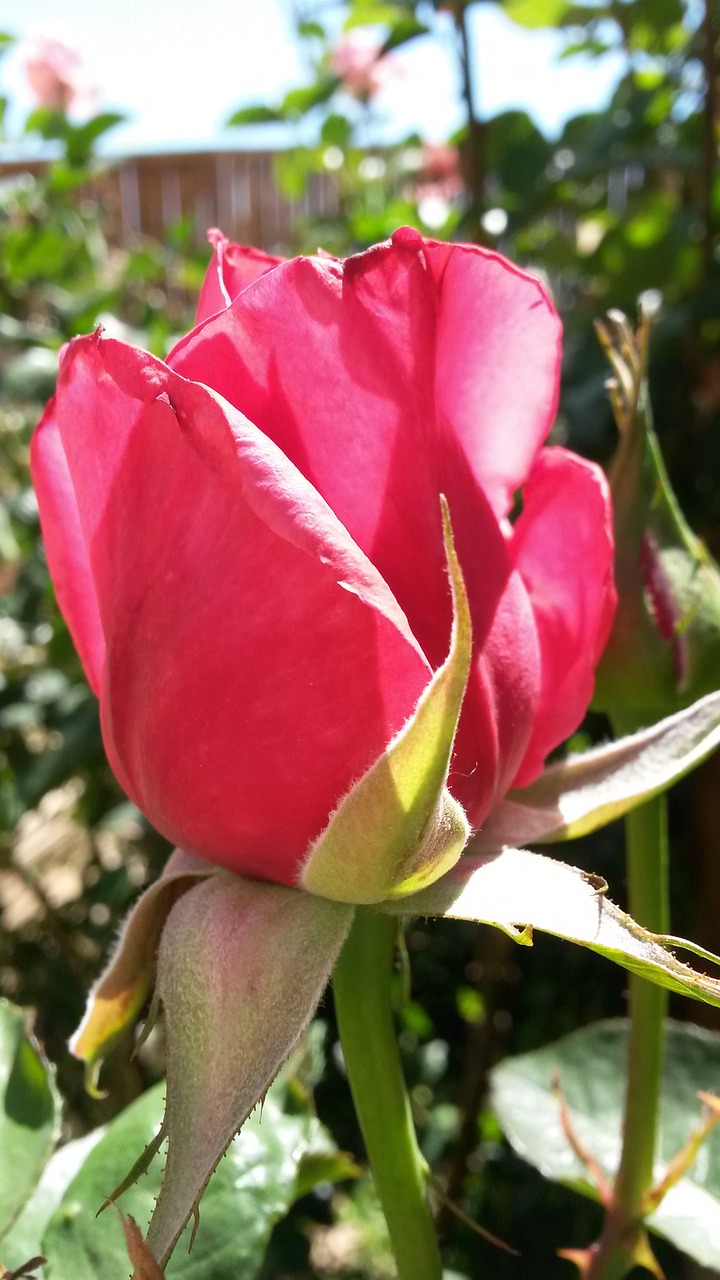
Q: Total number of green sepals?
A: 5